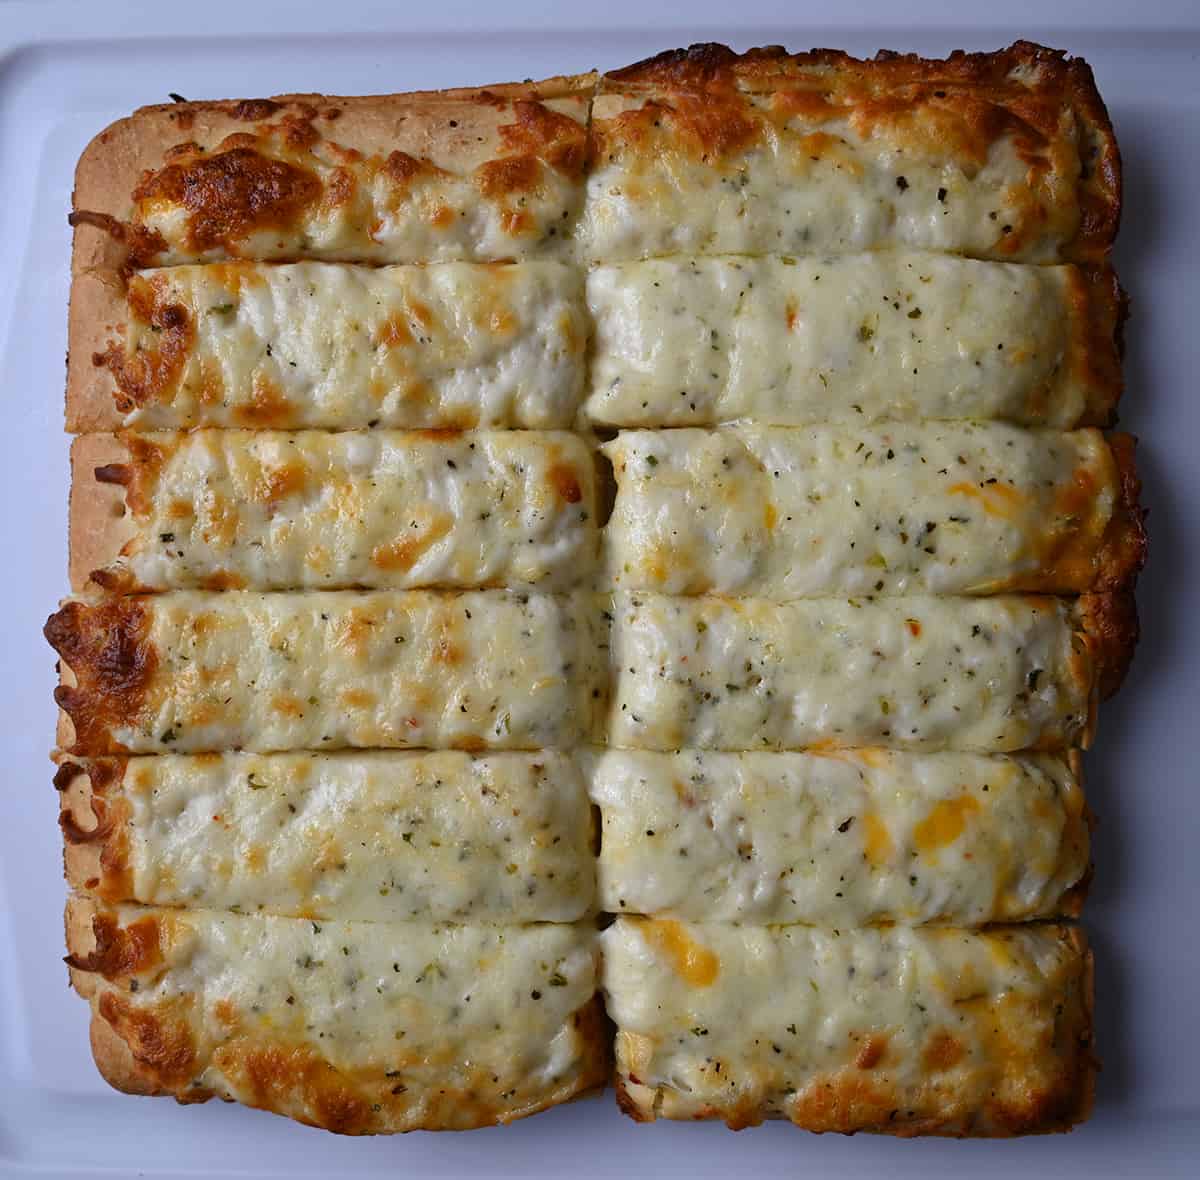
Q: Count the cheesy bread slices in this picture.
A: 12